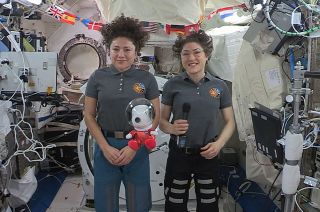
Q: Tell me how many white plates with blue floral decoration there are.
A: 0